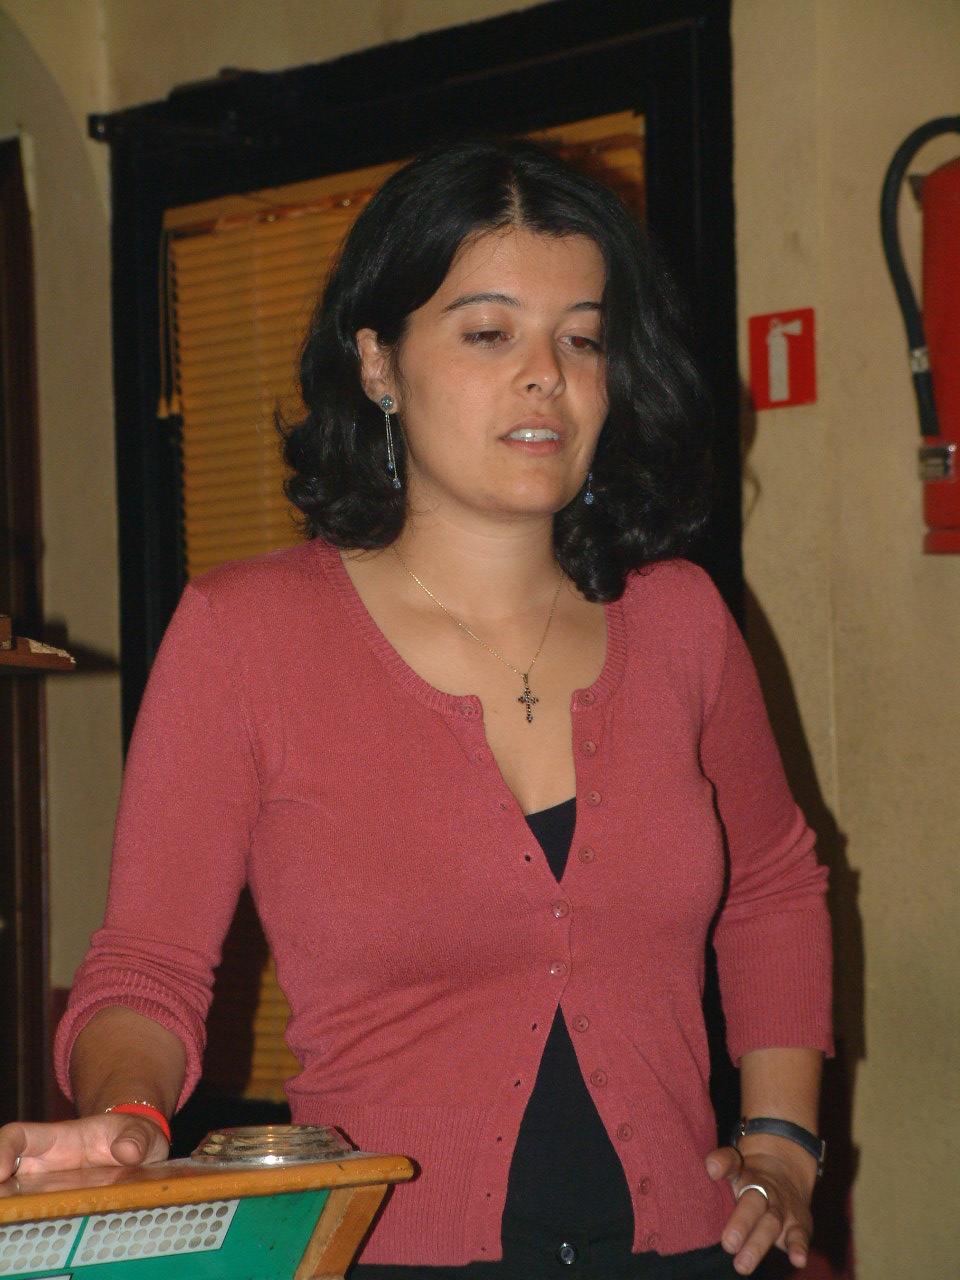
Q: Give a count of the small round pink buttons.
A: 11